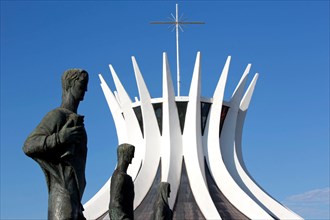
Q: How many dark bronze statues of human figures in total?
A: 3